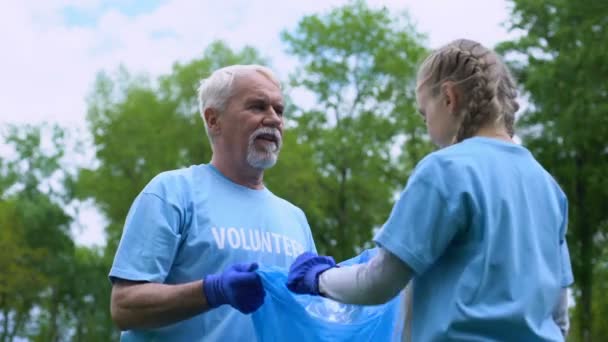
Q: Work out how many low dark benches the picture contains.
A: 0